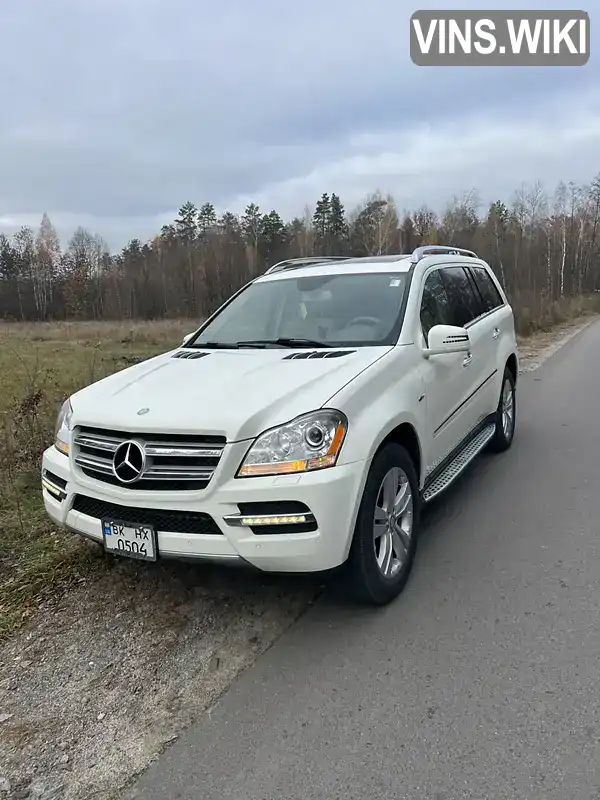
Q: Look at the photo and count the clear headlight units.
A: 2